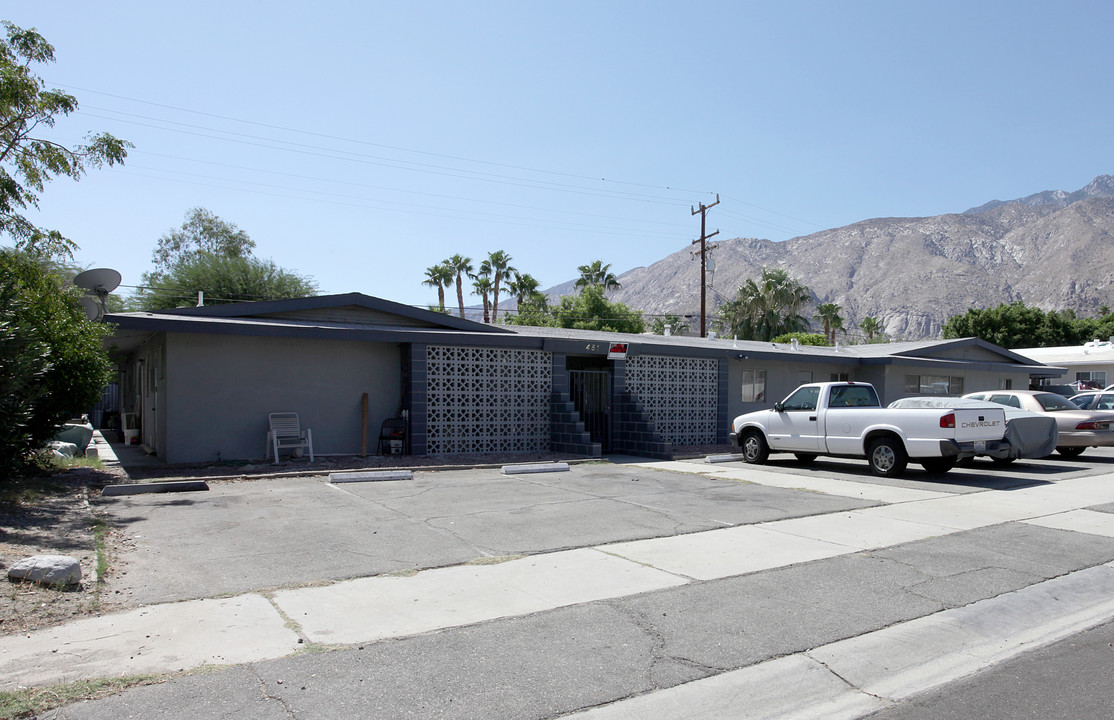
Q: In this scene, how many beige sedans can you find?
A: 1